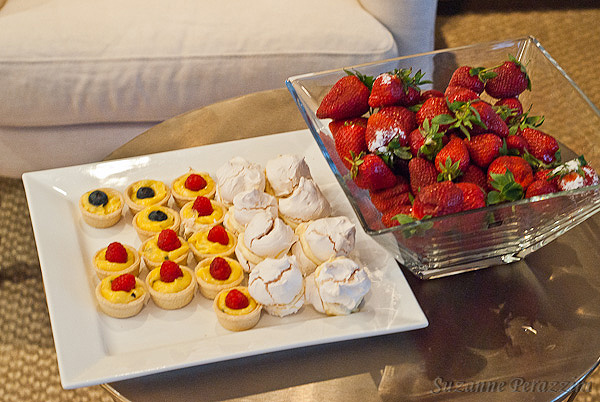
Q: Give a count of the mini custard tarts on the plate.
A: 12